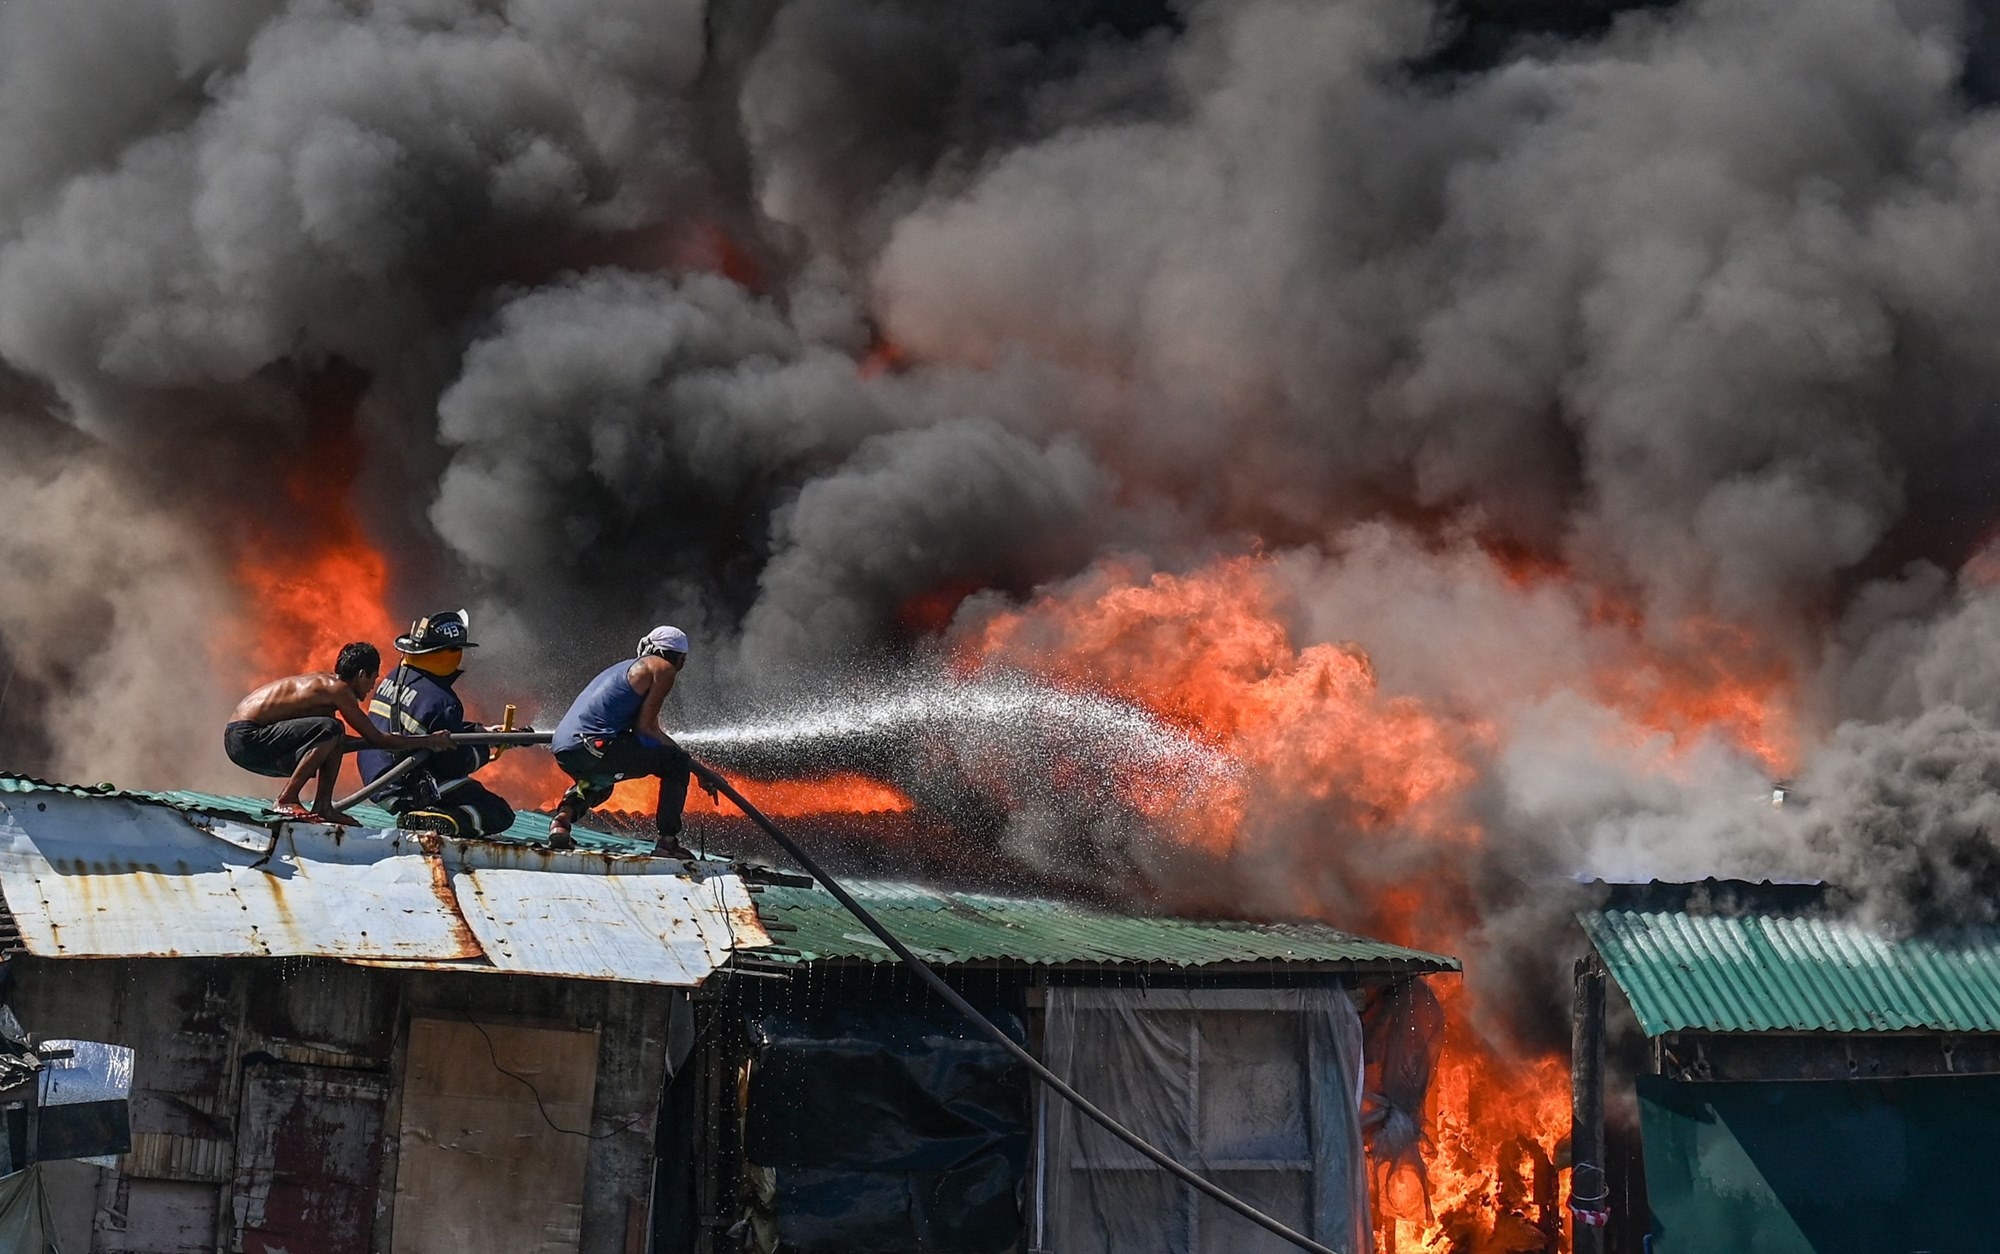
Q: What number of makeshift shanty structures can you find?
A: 3